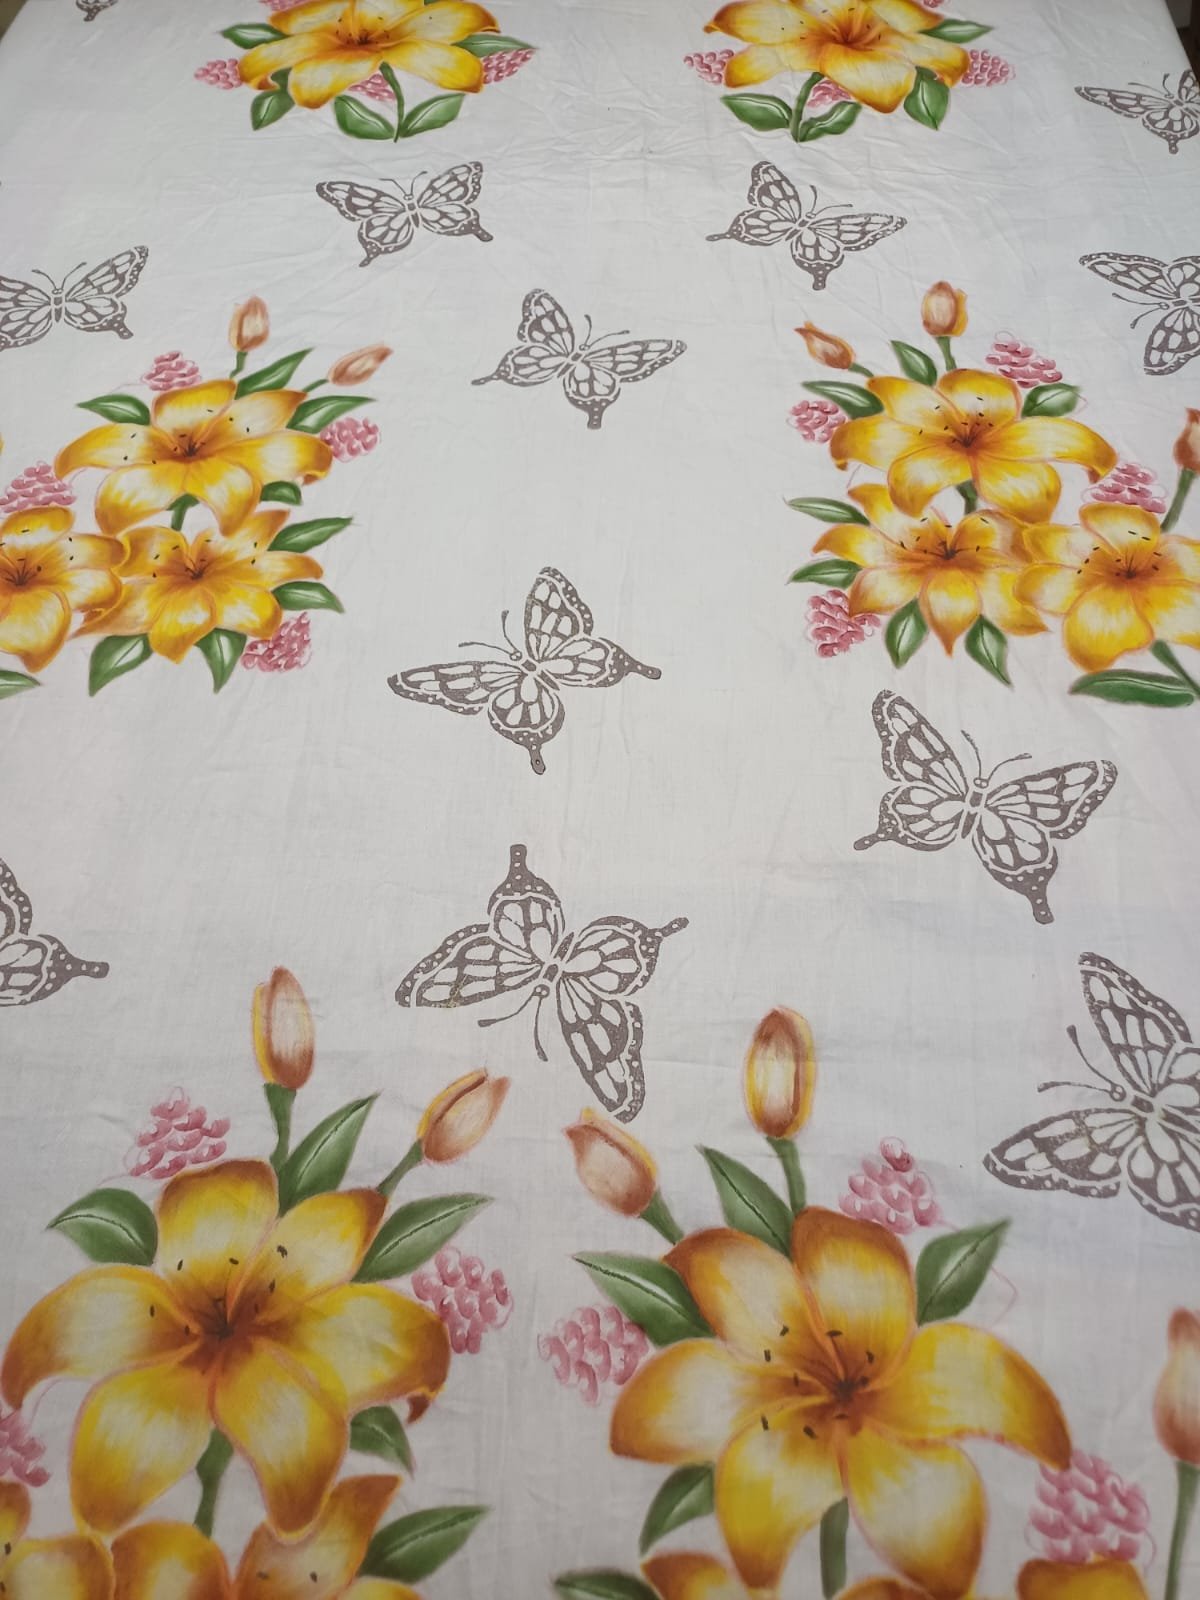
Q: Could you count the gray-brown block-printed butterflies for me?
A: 12